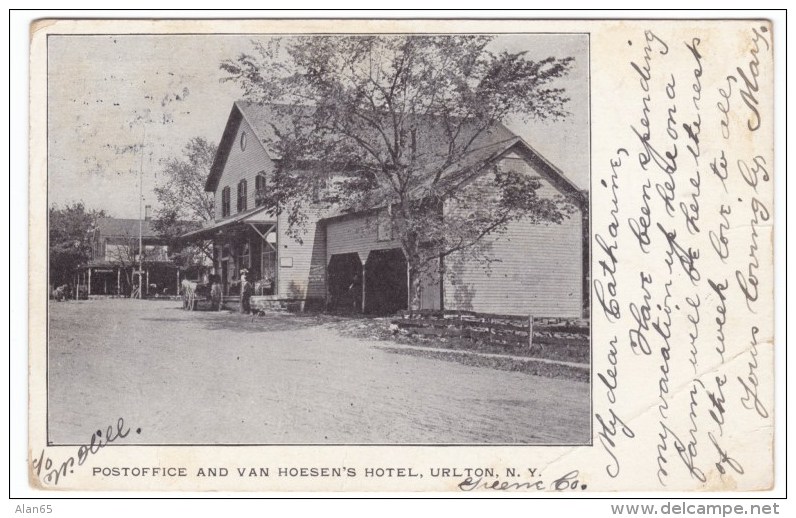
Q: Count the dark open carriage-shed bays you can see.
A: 2